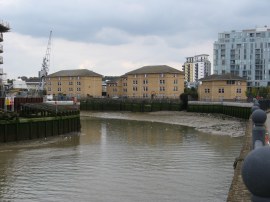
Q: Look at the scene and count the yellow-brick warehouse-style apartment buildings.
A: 3